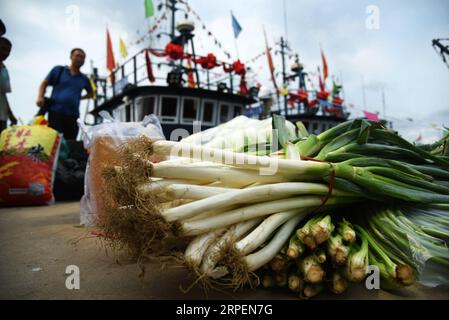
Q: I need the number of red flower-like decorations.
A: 6